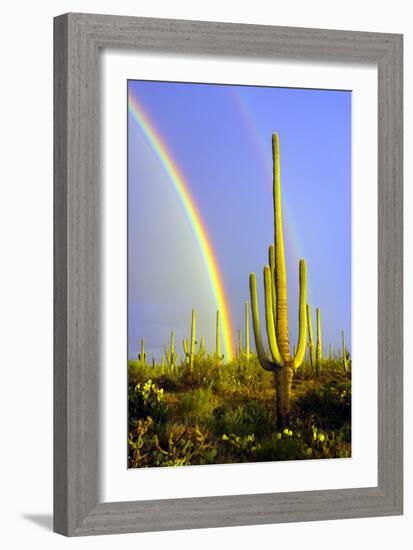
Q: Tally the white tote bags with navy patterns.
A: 0